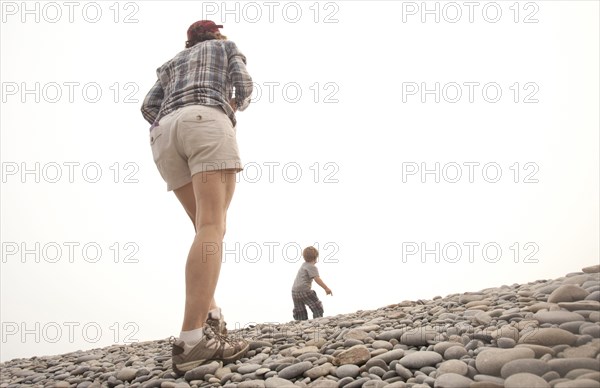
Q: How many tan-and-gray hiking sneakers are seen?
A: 2